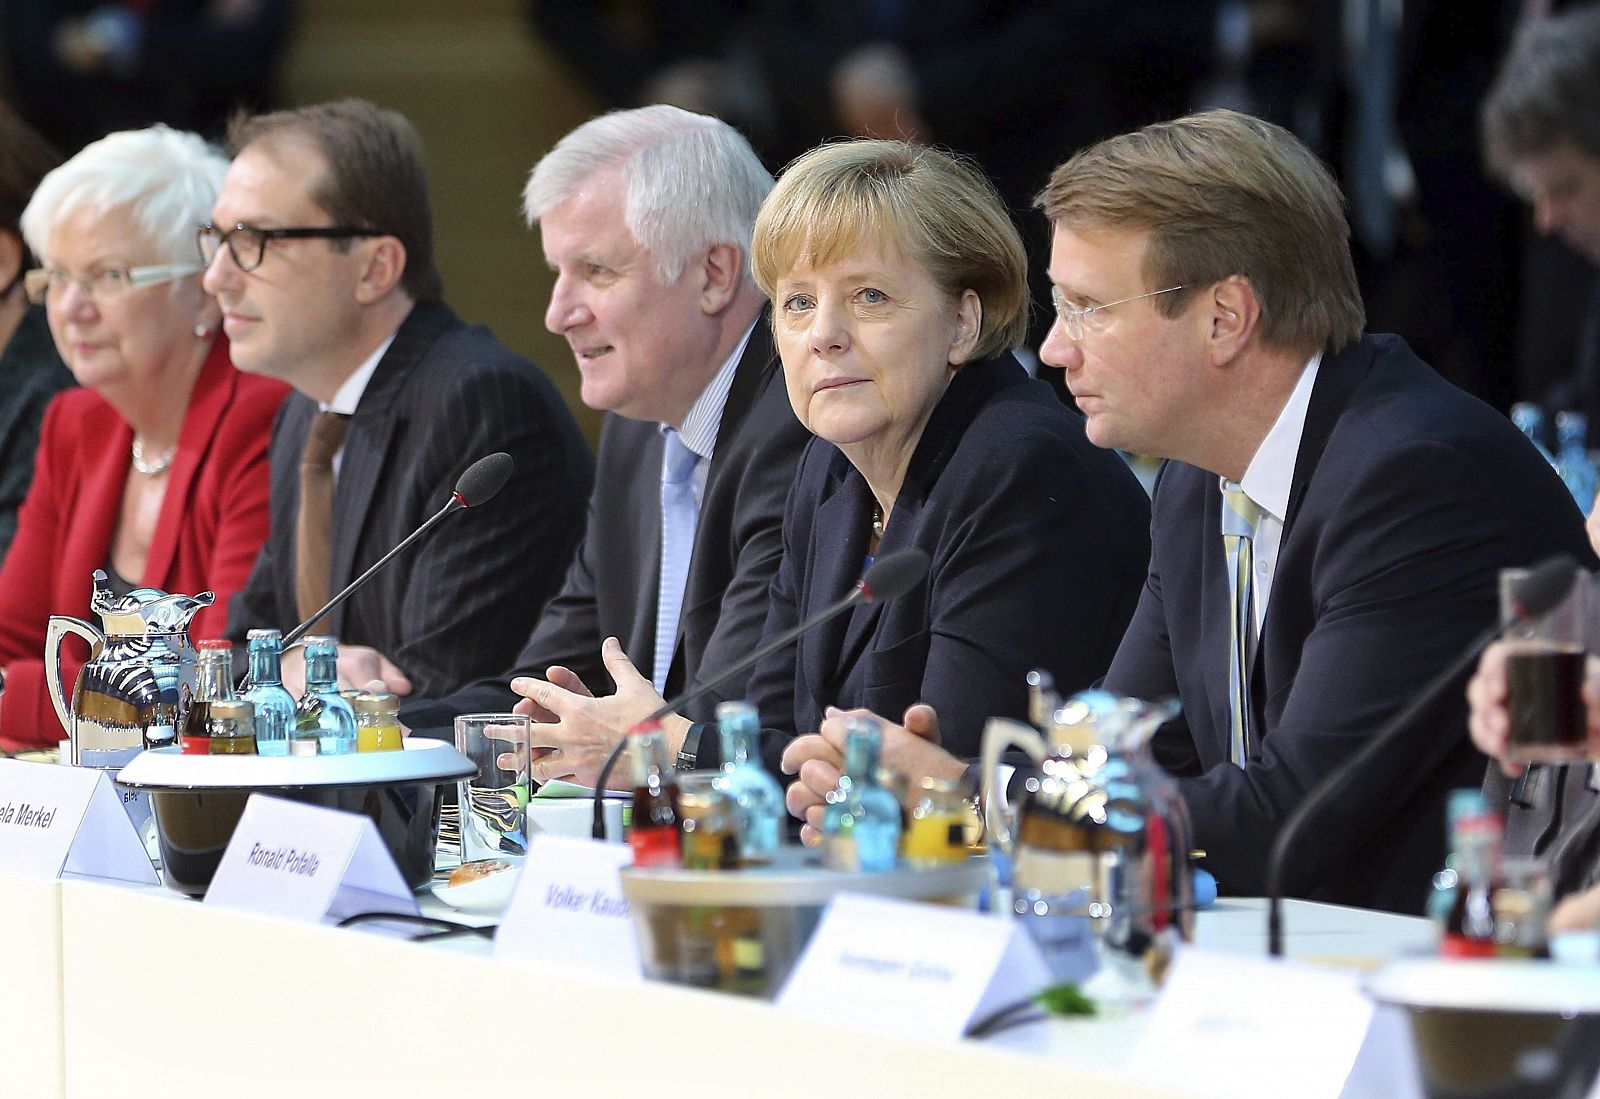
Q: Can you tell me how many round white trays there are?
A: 3